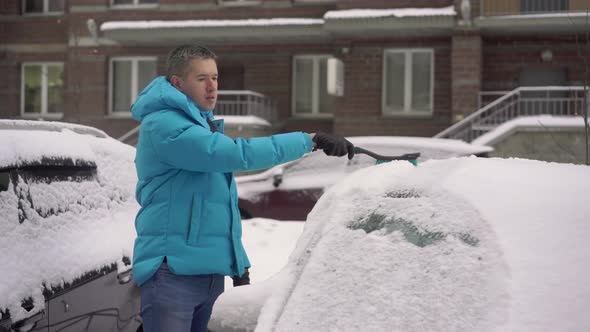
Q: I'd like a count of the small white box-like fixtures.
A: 1